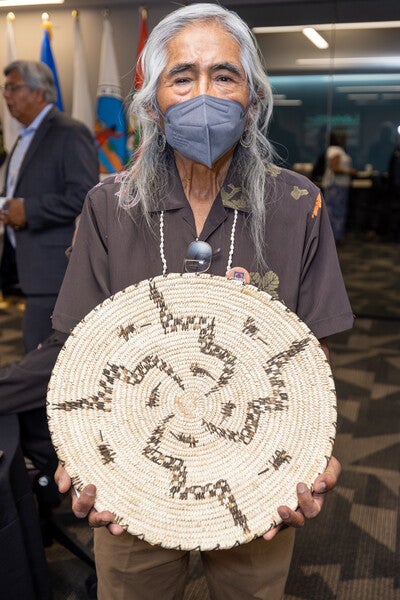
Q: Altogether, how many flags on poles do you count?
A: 5